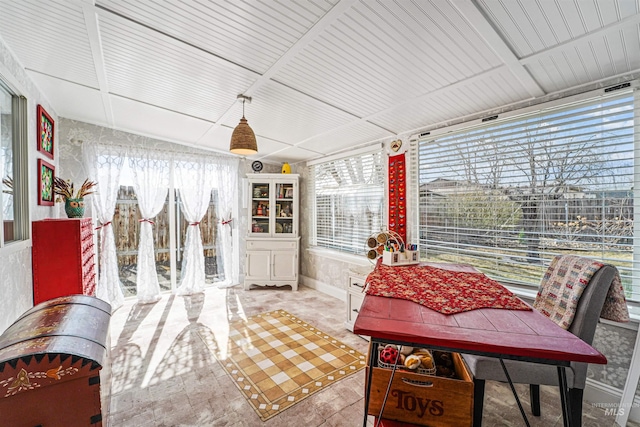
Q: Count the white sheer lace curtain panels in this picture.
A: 4